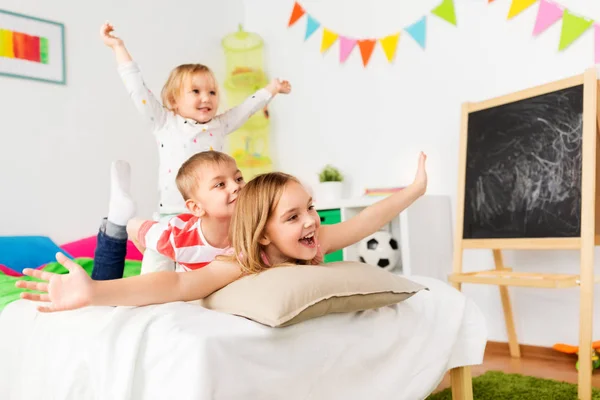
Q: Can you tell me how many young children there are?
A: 3